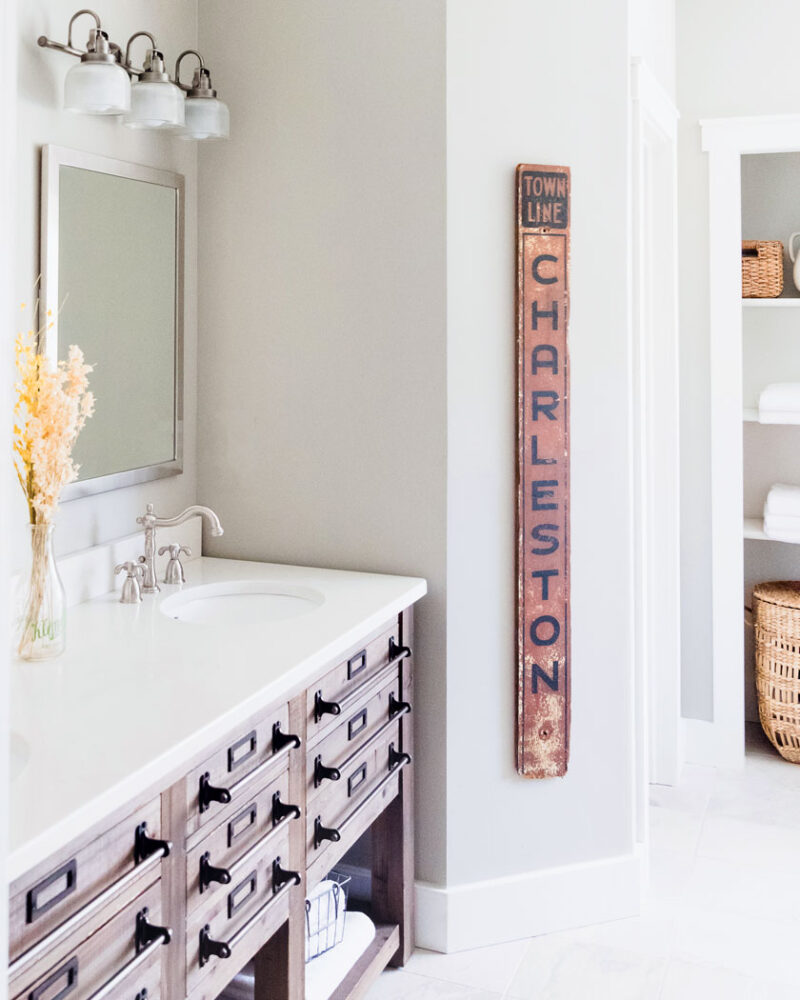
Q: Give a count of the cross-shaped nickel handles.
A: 2